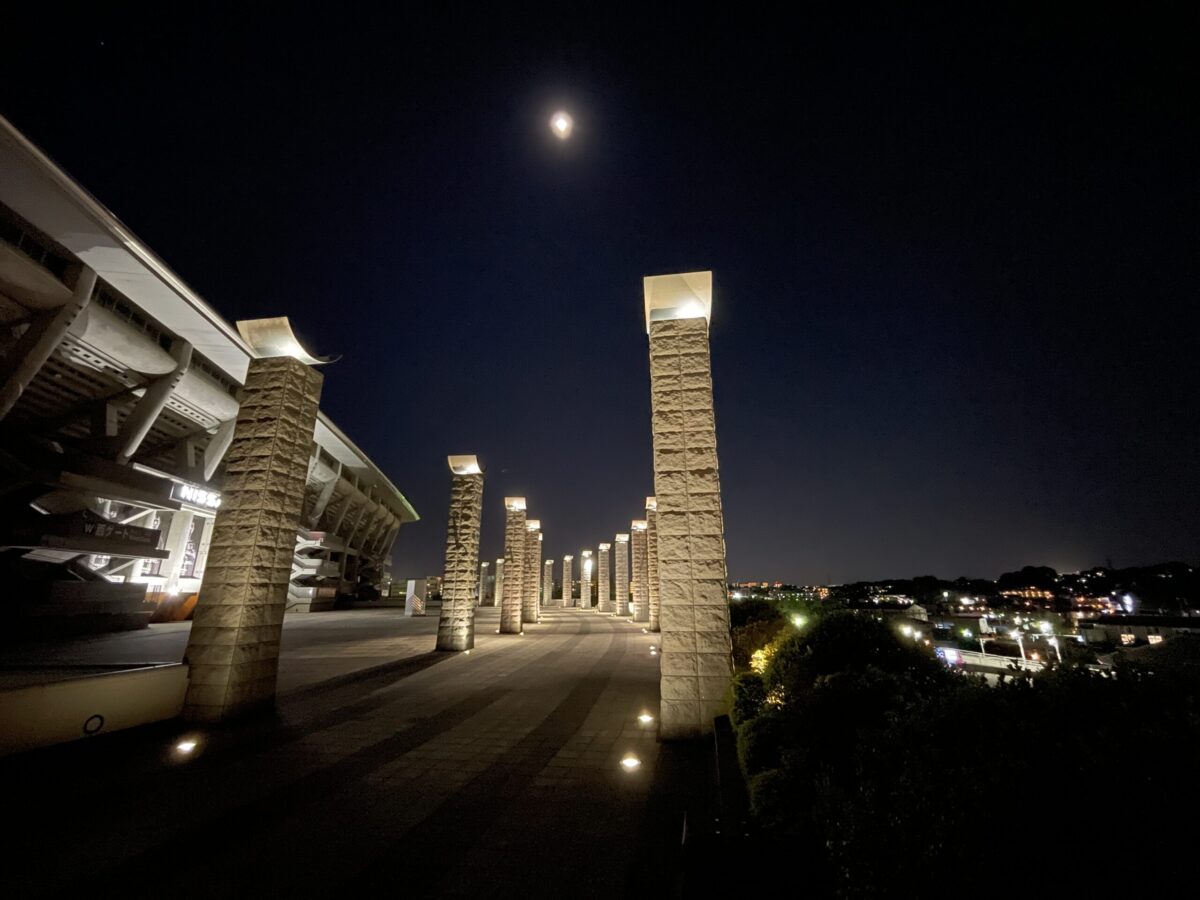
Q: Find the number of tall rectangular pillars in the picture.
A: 15